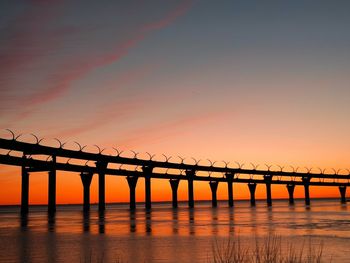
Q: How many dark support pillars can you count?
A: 15